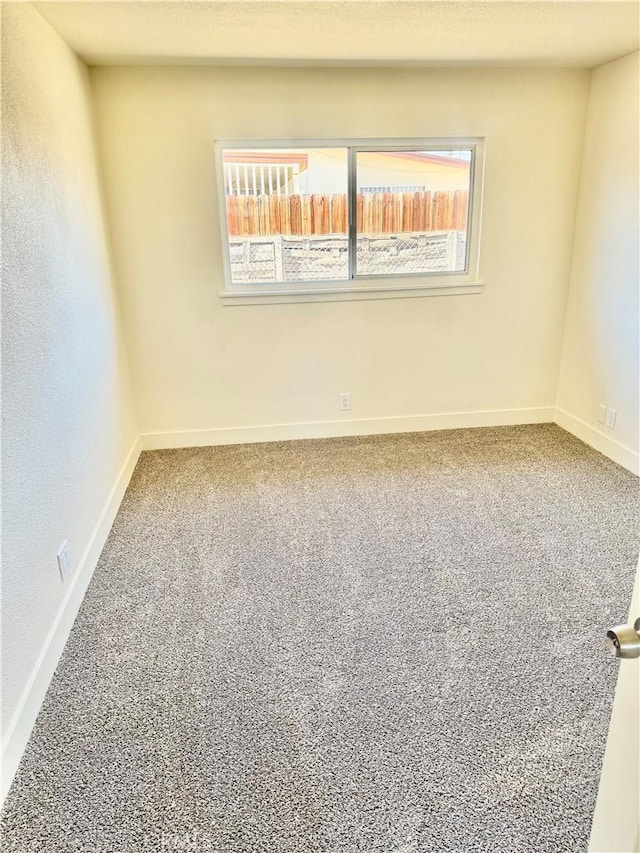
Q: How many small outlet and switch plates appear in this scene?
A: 4